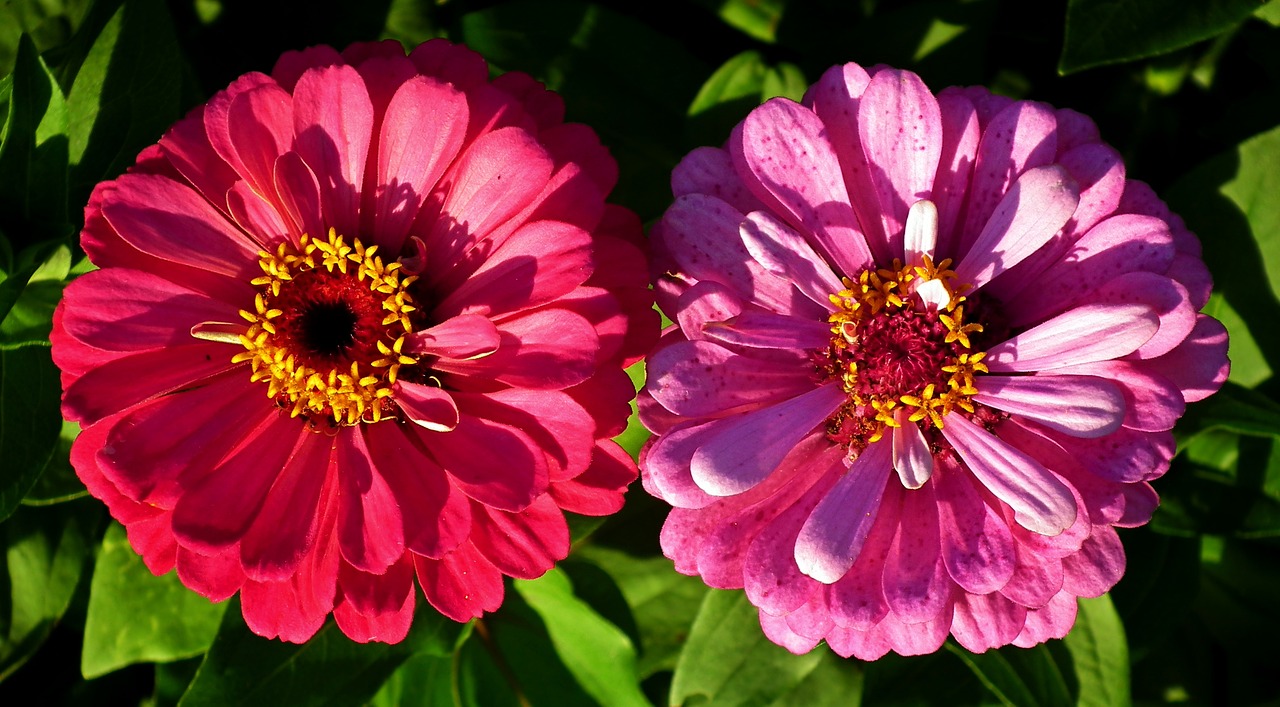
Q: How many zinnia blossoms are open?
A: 2